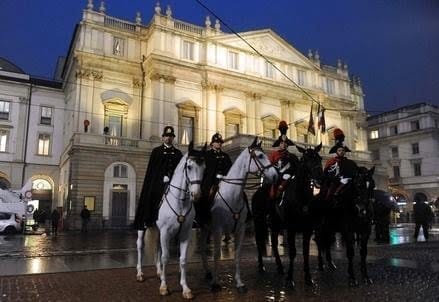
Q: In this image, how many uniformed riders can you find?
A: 4